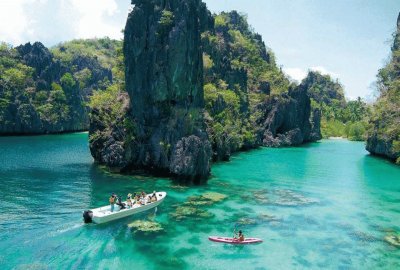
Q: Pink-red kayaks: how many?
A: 1